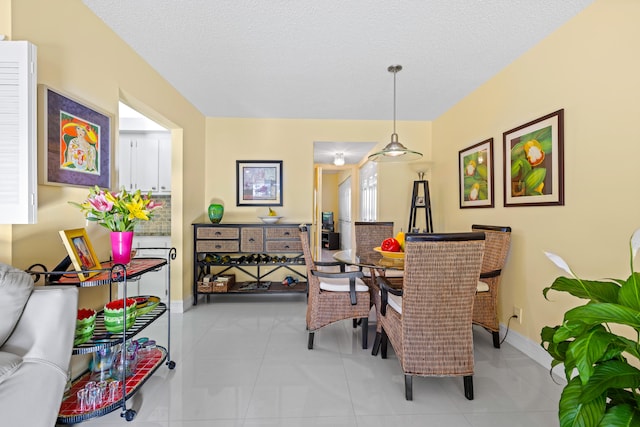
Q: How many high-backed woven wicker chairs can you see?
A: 4